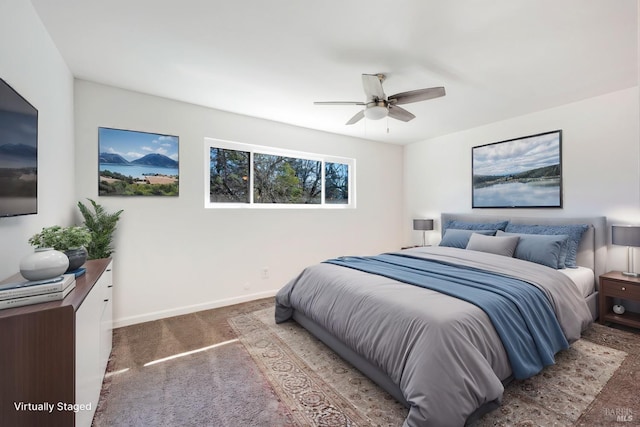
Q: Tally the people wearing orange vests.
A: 0